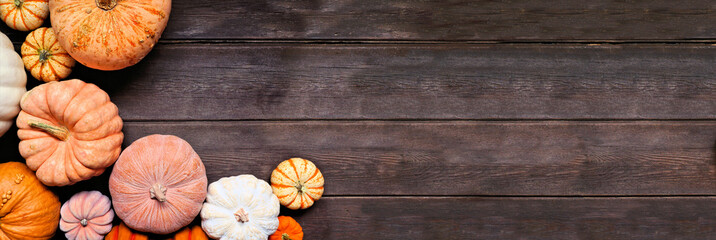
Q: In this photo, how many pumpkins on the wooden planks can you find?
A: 13